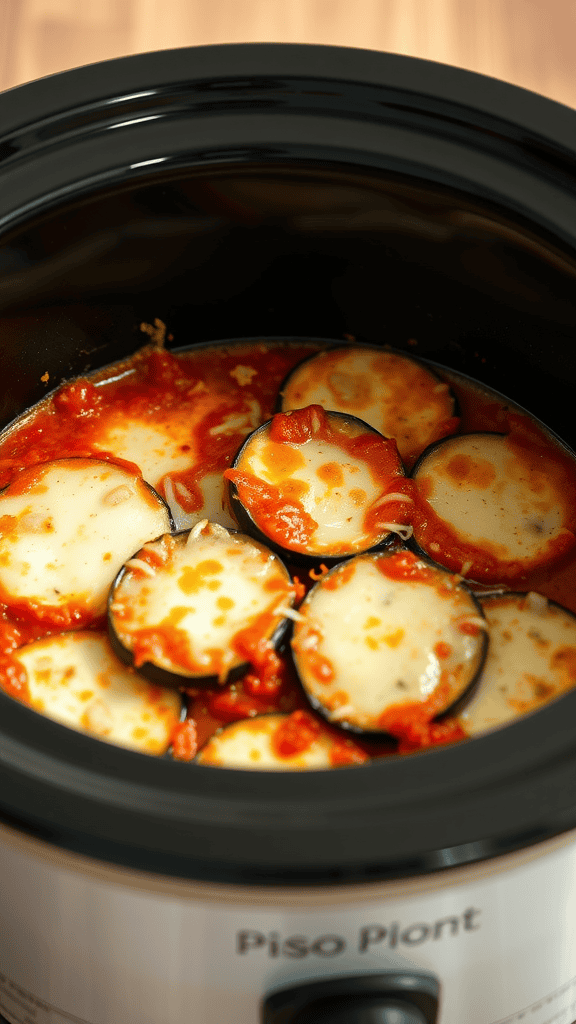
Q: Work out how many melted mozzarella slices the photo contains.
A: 9